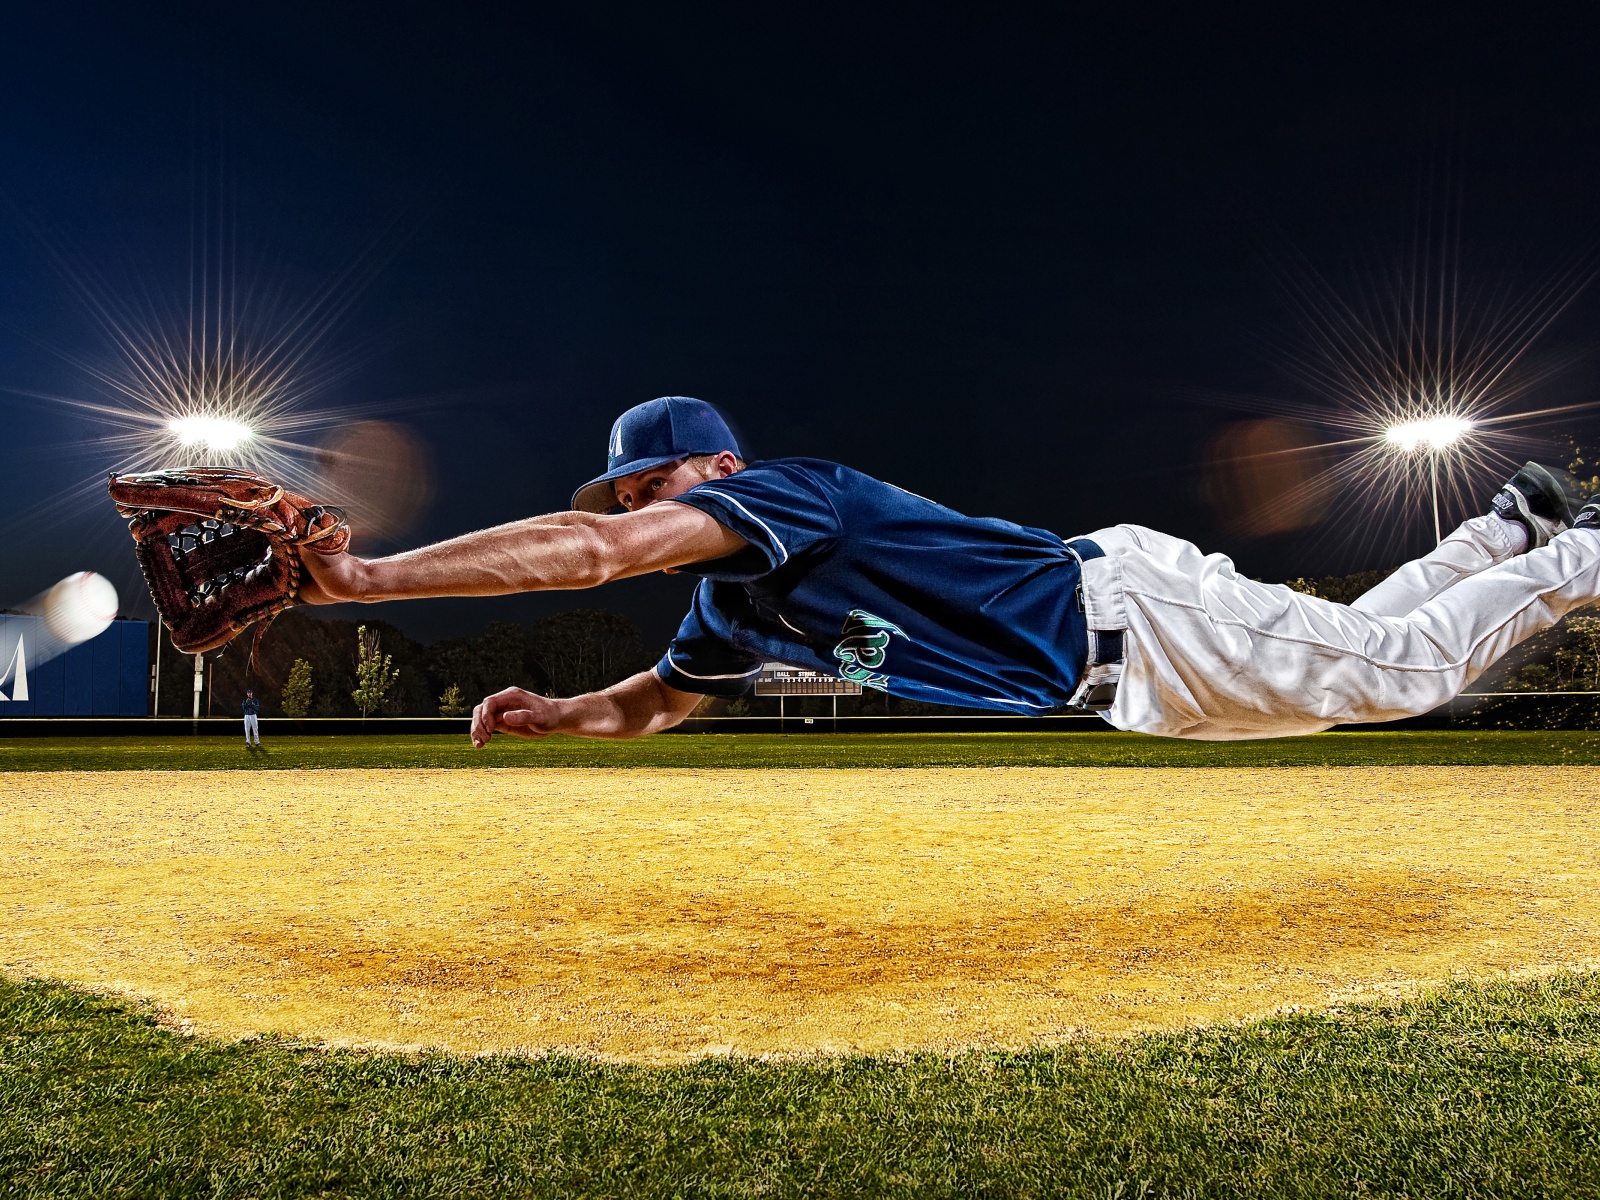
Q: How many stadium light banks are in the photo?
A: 2